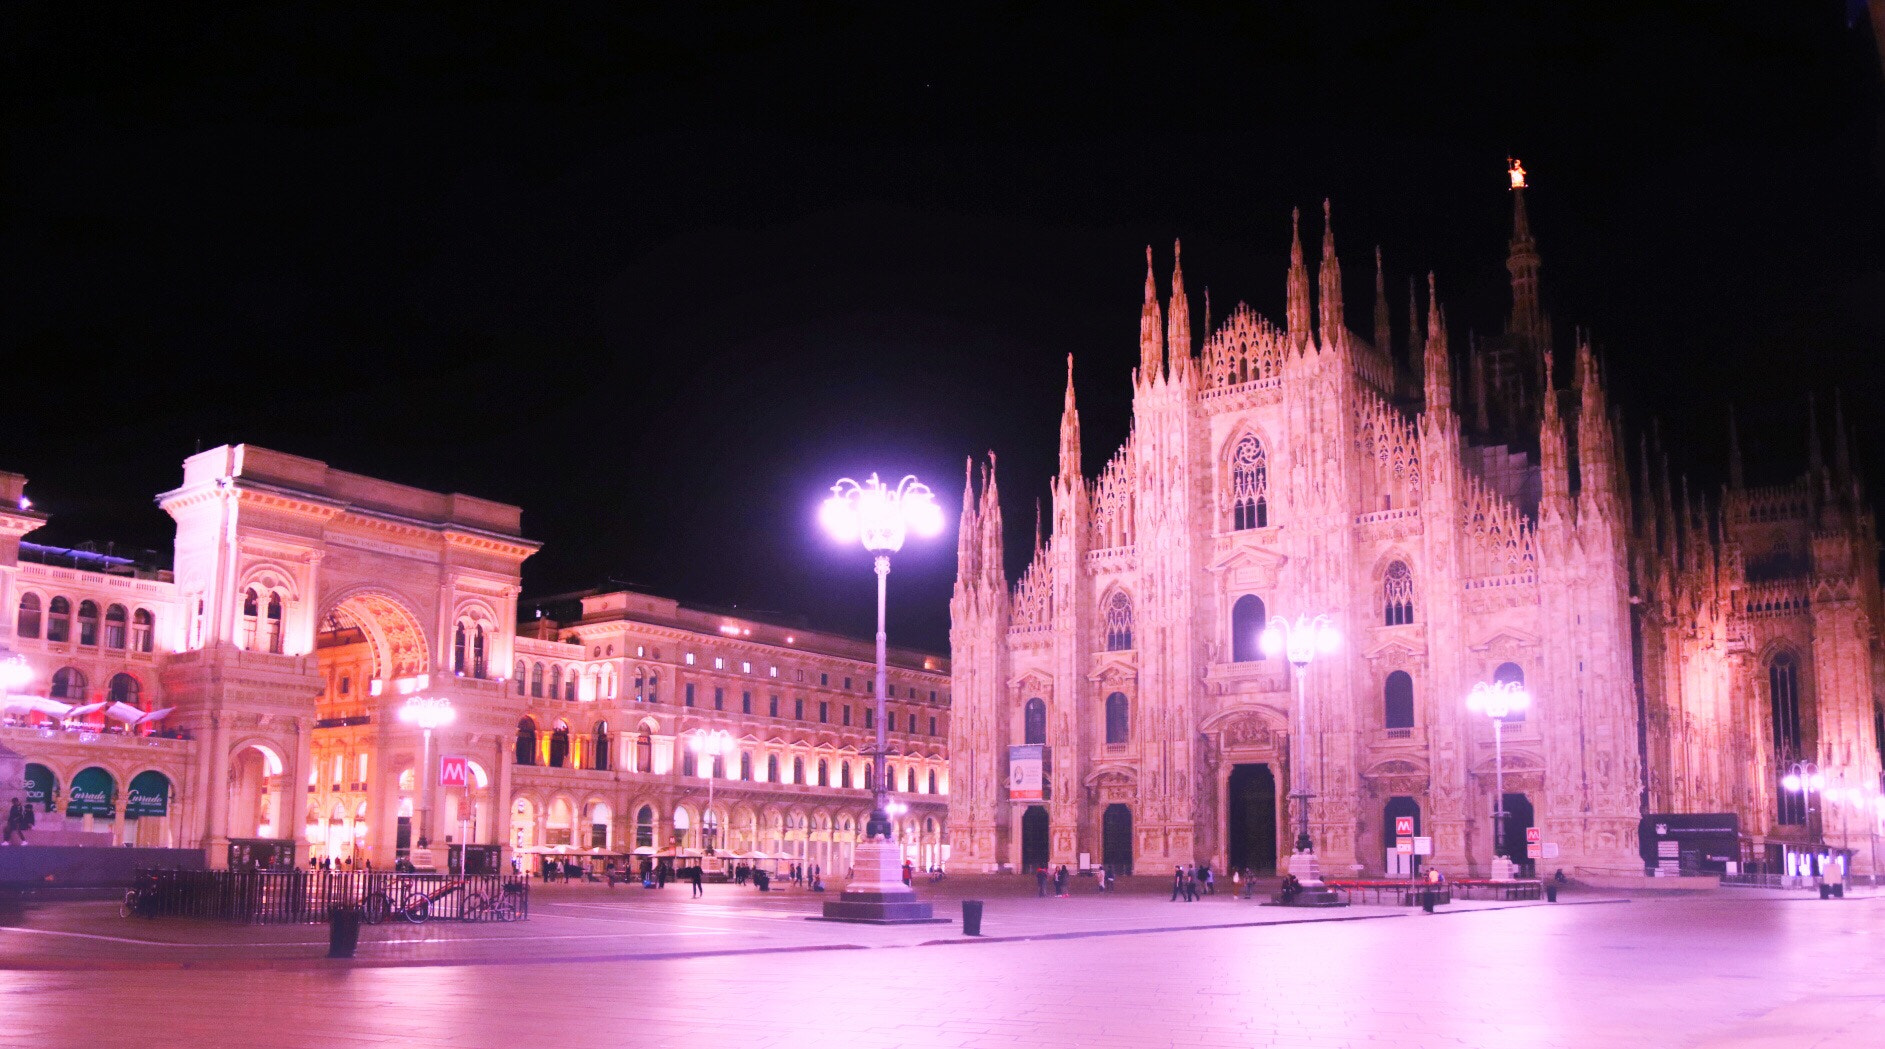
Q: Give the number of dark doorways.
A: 5